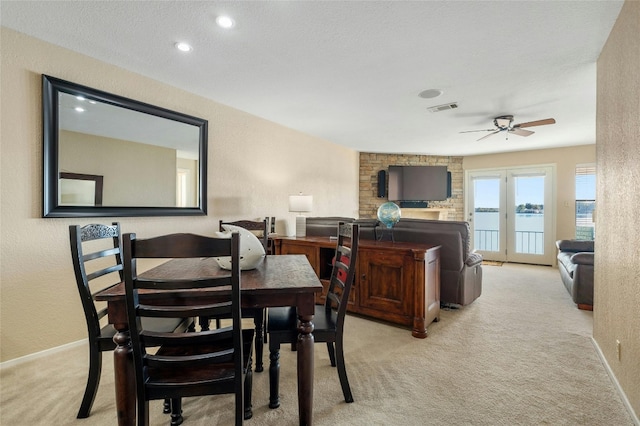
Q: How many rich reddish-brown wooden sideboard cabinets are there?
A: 1